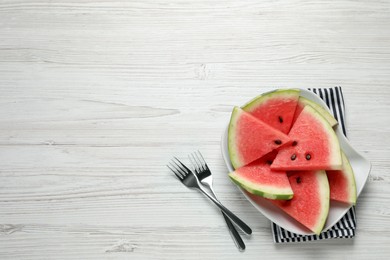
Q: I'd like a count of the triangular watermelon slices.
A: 7